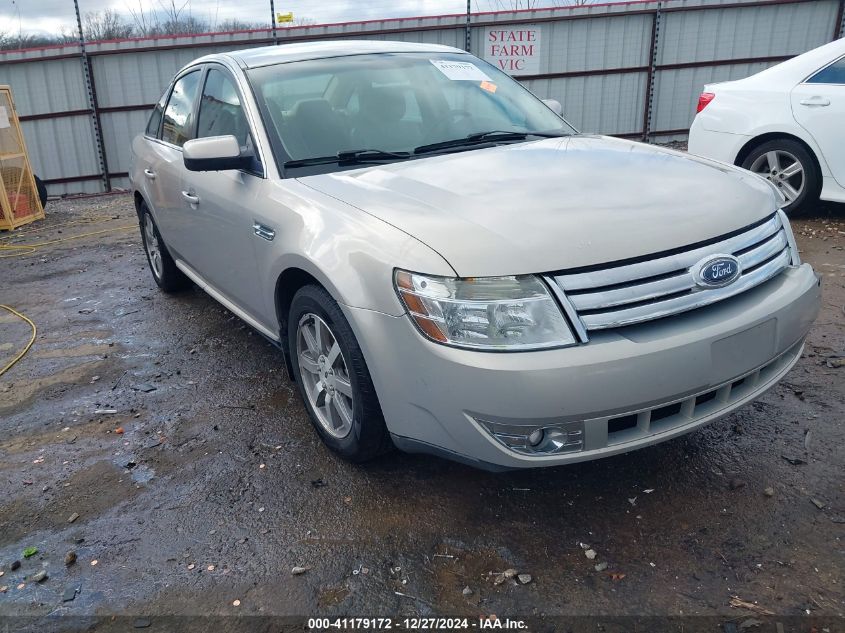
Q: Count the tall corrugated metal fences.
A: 1